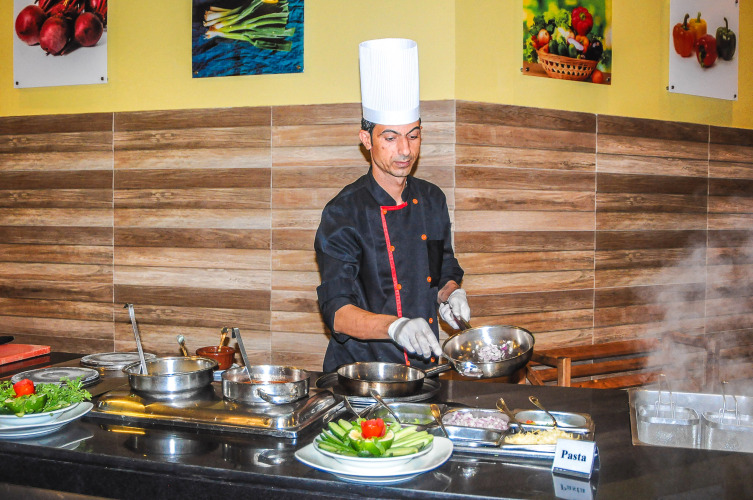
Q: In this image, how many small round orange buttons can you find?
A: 9